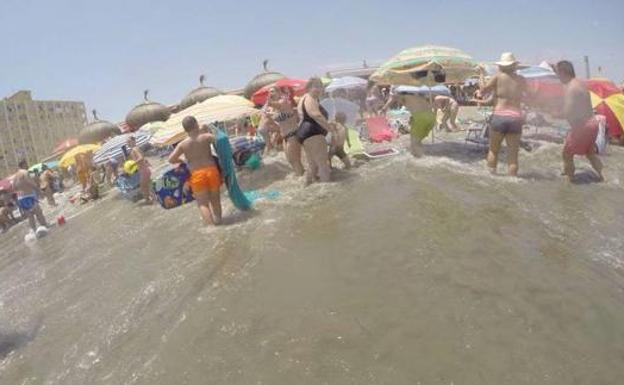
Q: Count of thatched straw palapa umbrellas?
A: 4